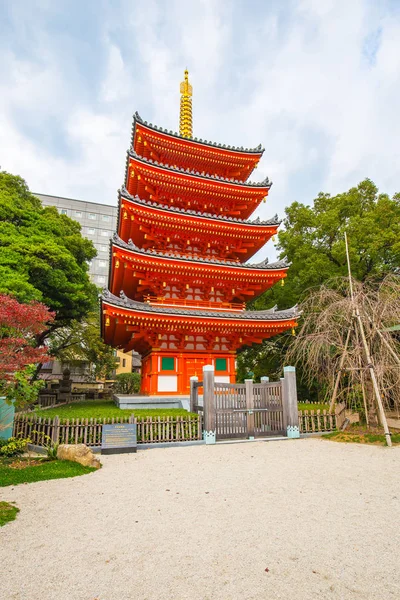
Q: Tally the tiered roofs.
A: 5